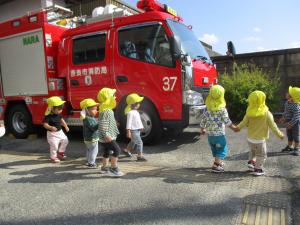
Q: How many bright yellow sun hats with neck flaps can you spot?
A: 7